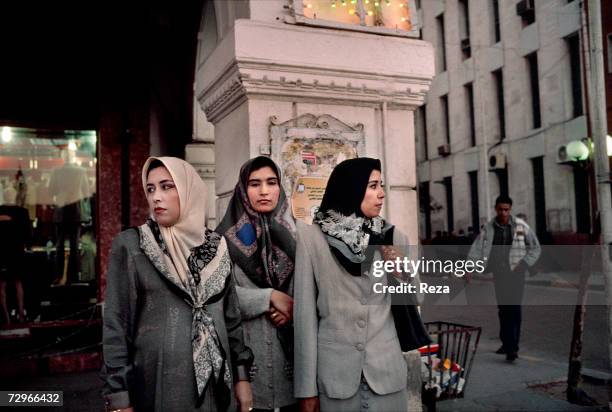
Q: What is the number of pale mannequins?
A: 1